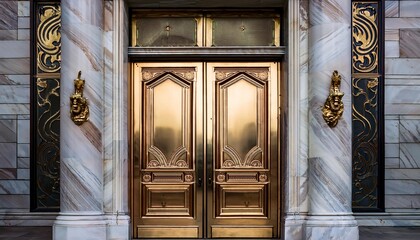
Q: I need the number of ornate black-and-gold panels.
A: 2